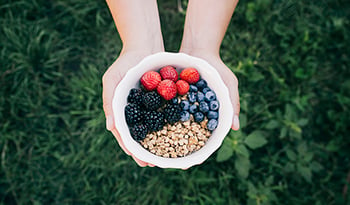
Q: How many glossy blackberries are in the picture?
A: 6